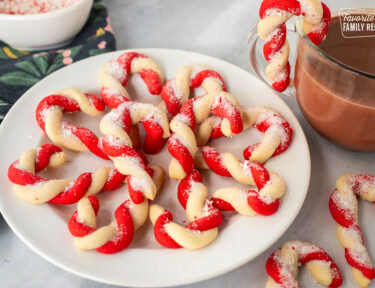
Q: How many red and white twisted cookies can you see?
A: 13